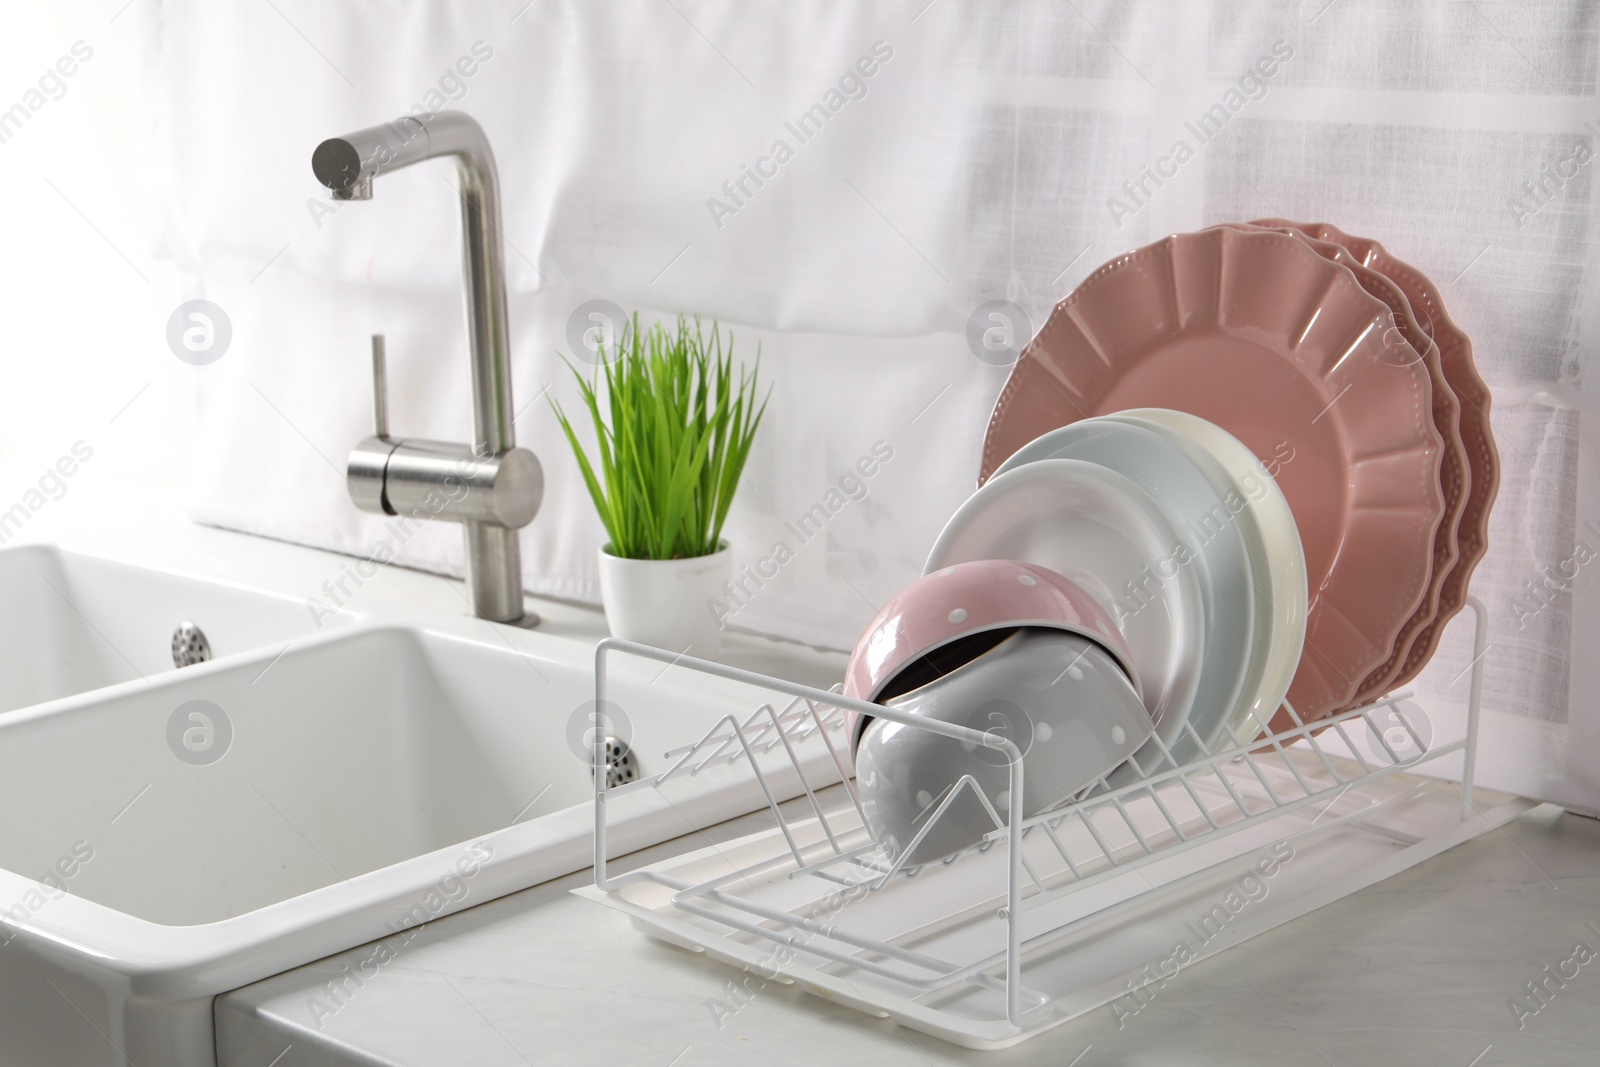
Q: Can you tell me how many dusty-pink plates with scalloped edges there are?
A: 3